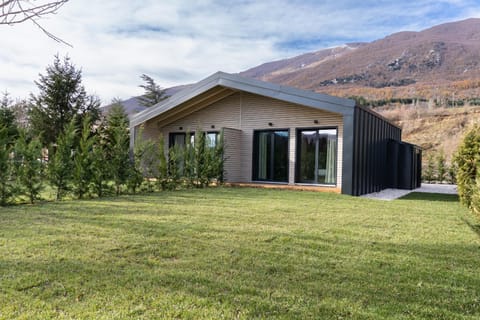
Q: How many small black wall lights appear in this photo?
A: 4